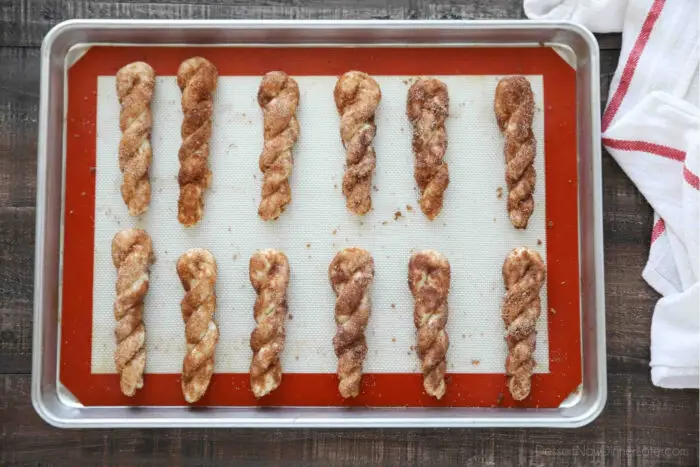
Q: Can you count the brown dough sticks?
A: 12